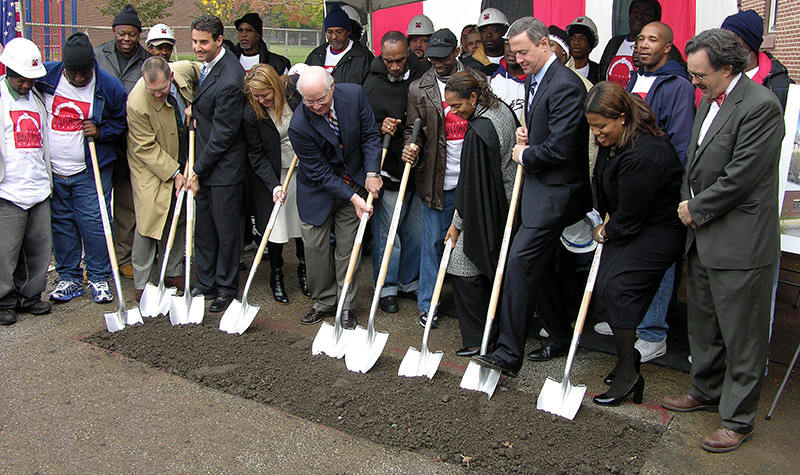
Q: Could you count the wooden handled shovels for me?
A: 9